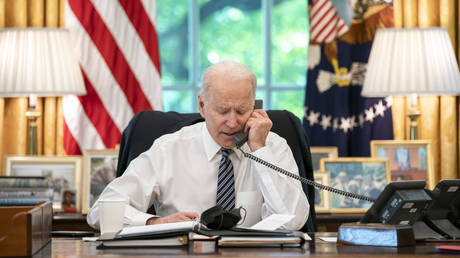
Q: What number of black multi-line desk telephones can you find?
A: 2